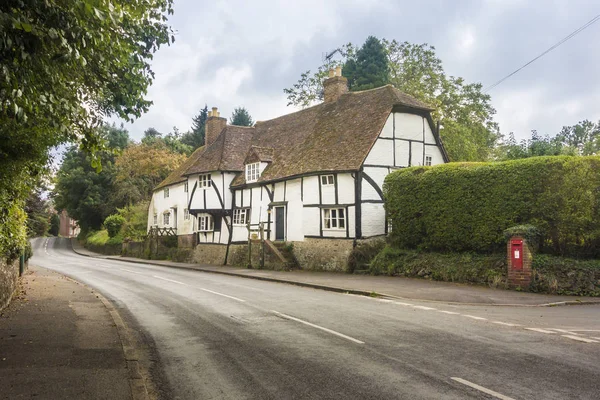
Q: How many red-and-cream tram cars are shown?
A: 0